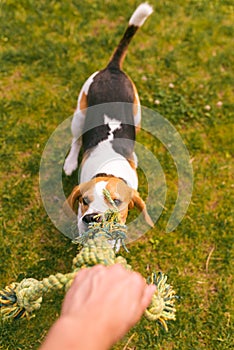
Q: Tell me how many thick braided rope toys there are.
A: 1